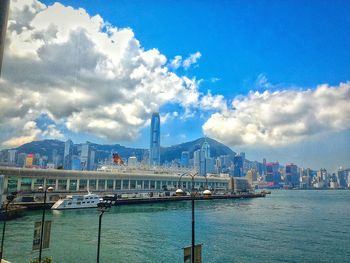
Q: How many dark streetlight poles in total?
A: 4